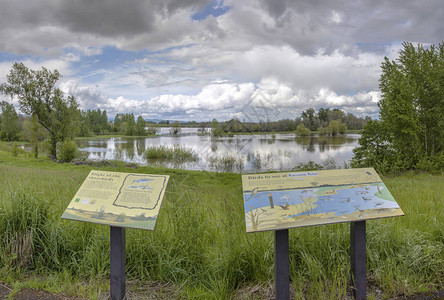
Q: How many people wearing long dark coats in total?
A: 0